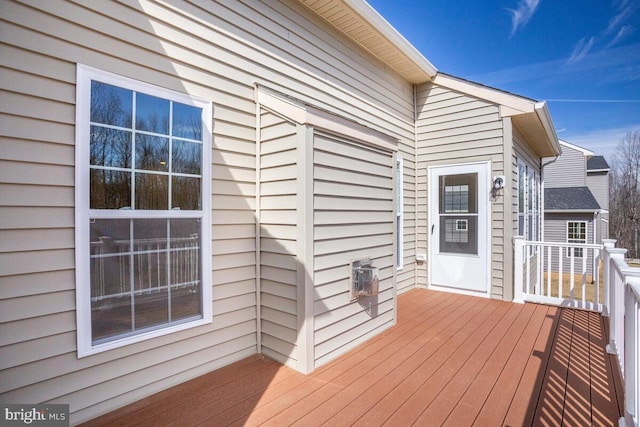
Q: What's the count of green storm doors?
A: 0